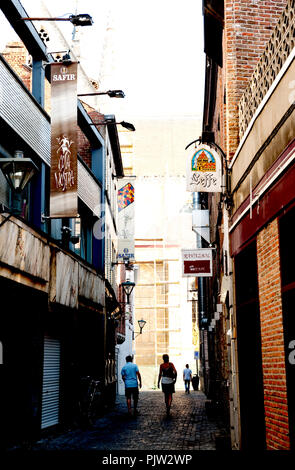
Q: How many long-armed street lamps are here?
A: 3